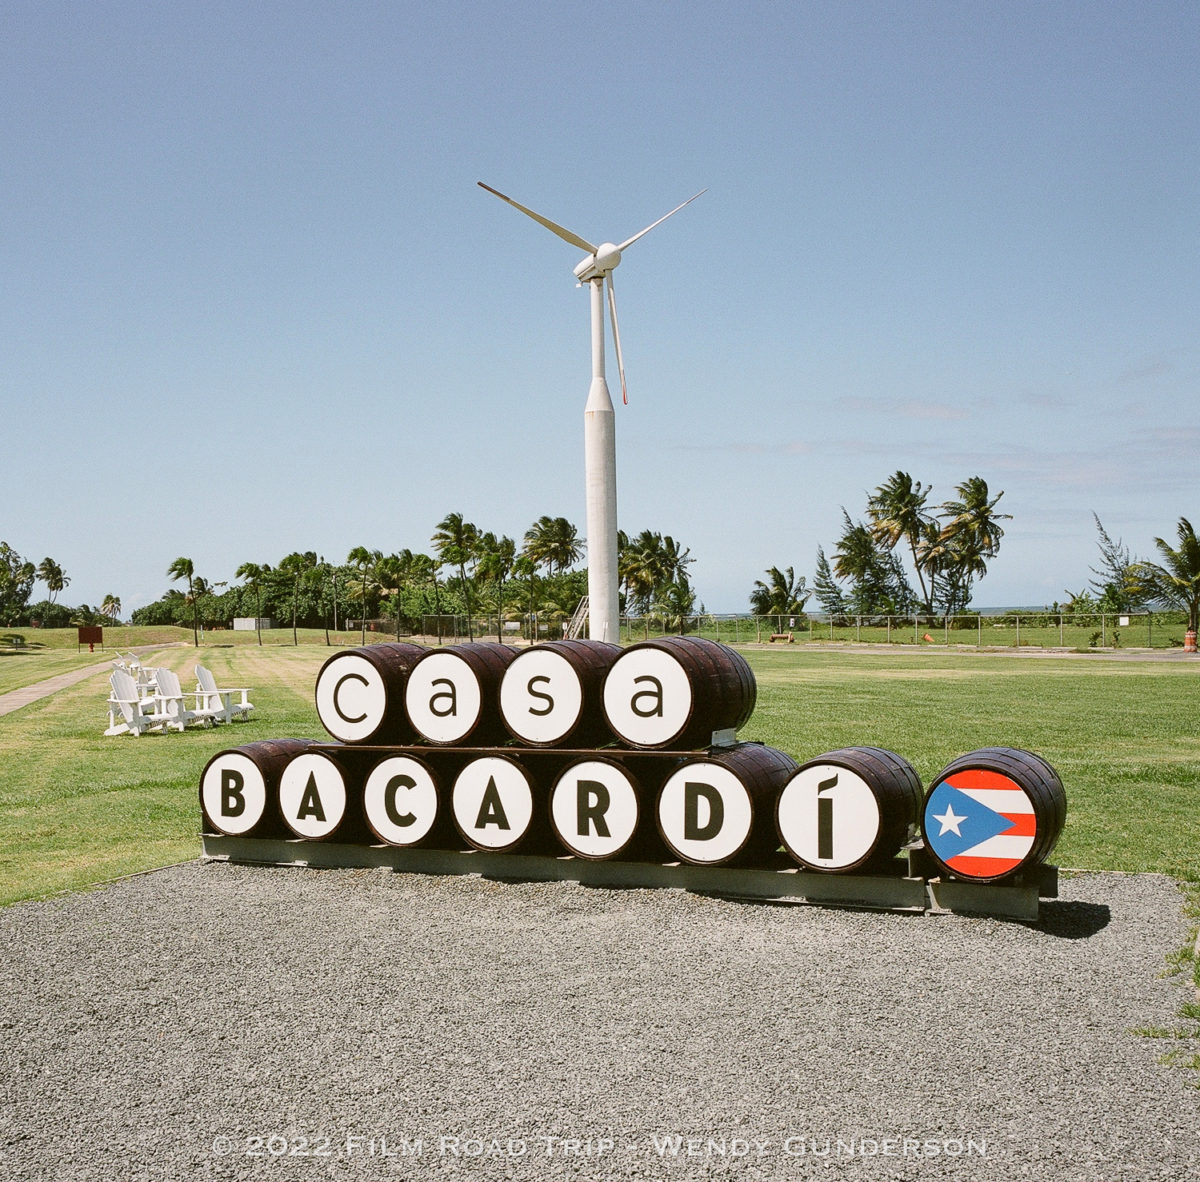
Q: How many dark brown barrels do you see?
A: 12